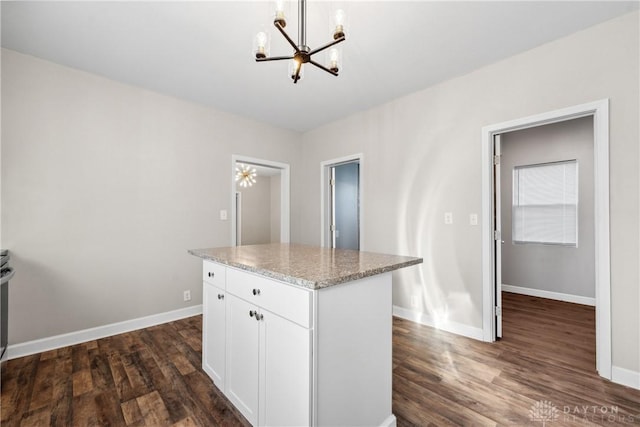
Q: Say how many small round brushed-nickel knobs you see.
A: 5